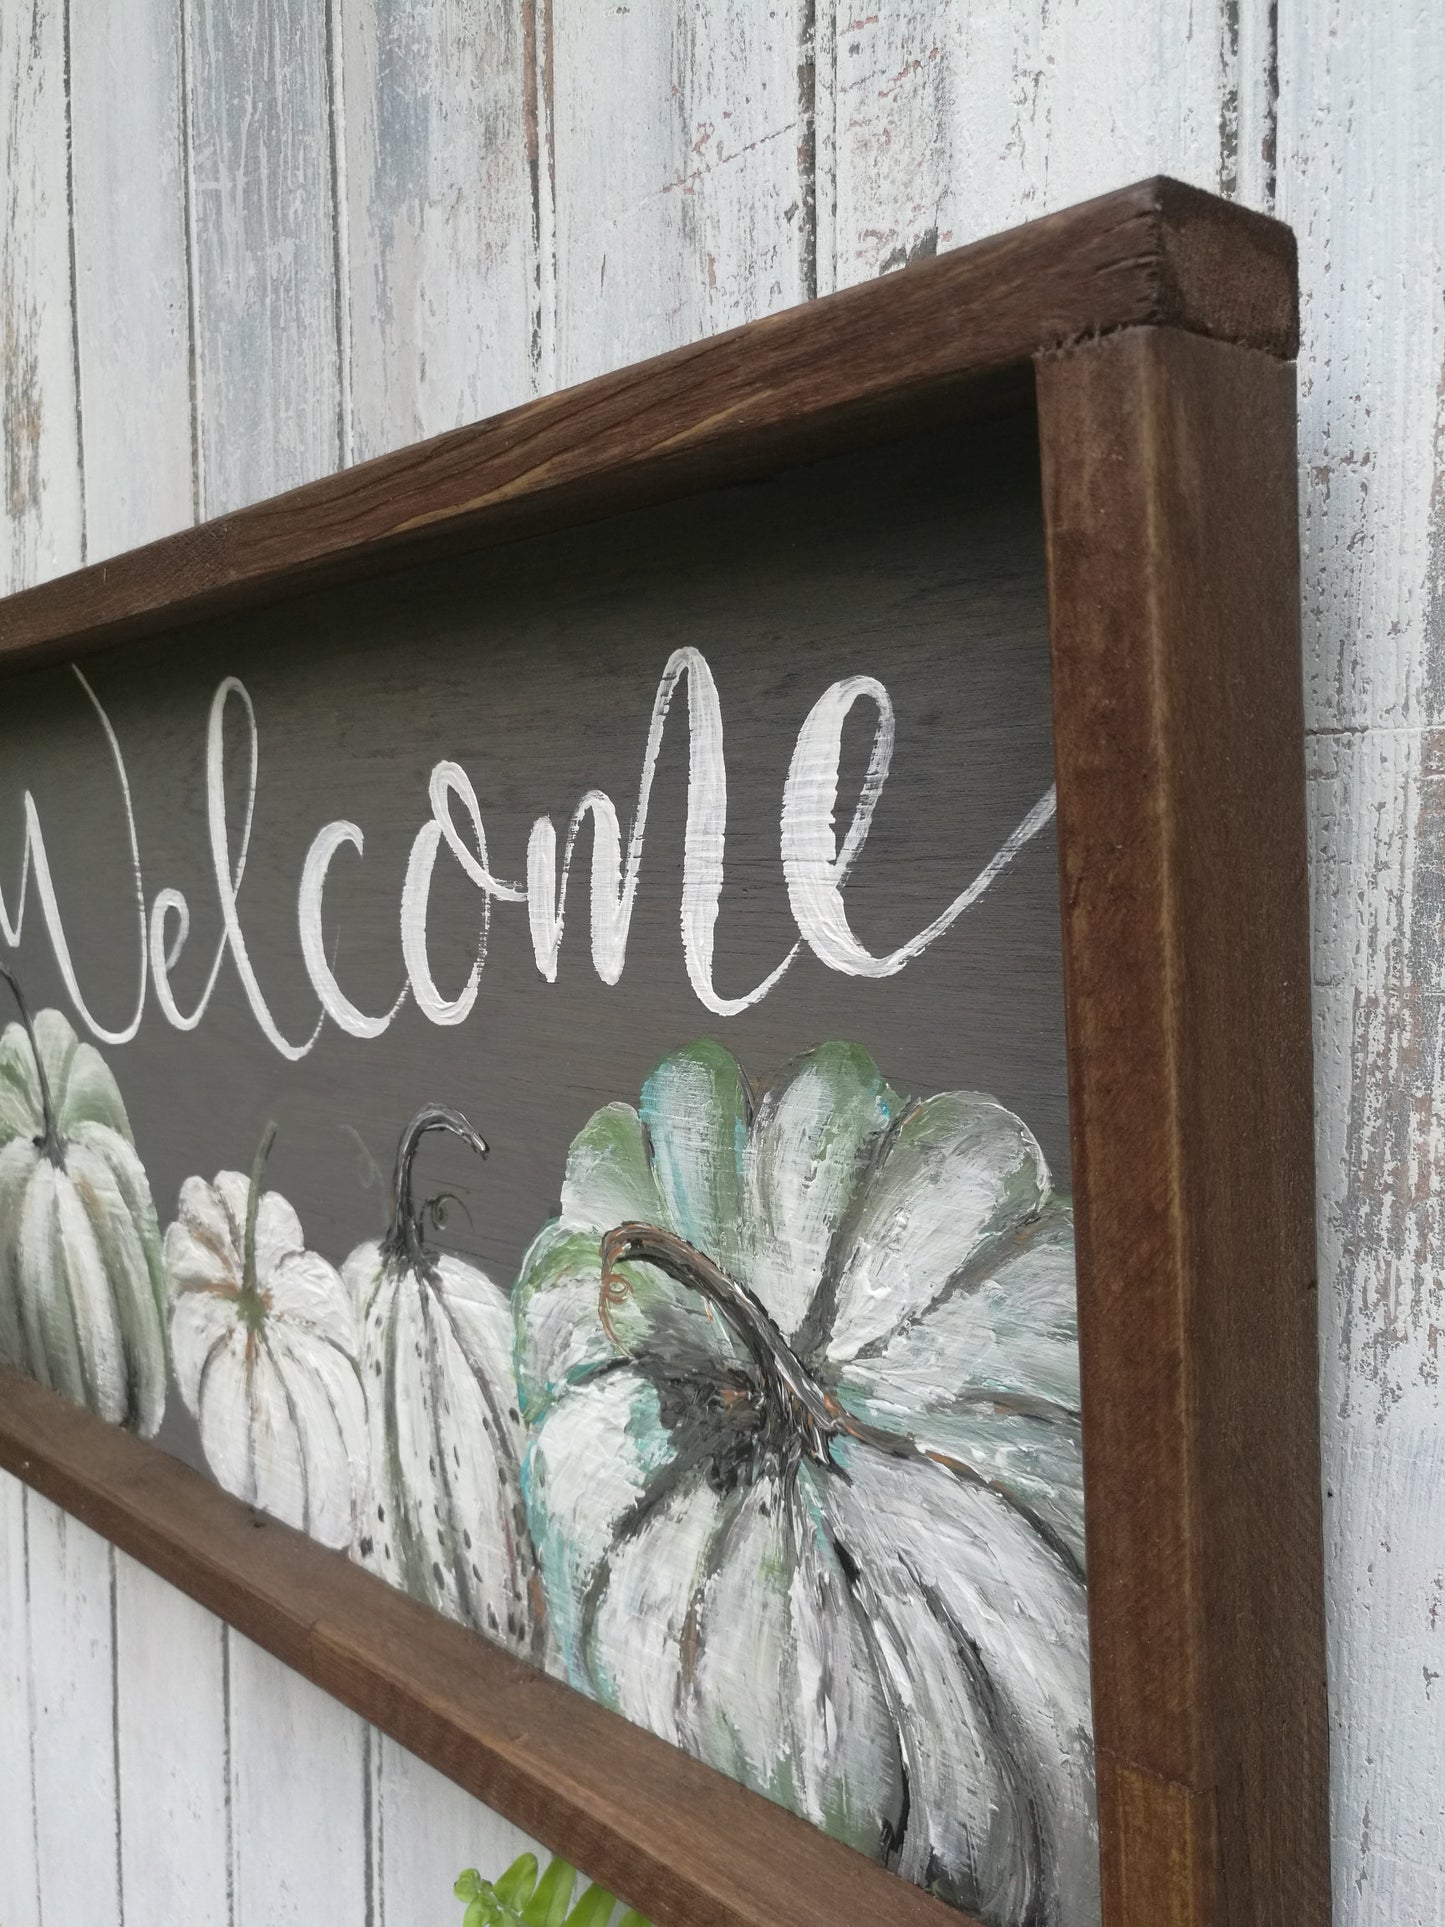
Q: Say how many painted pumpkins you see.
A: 4